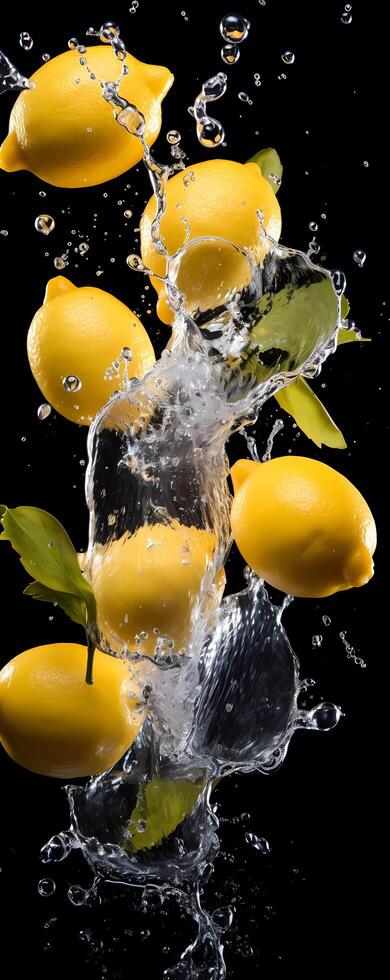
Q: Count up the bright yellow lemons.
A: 6